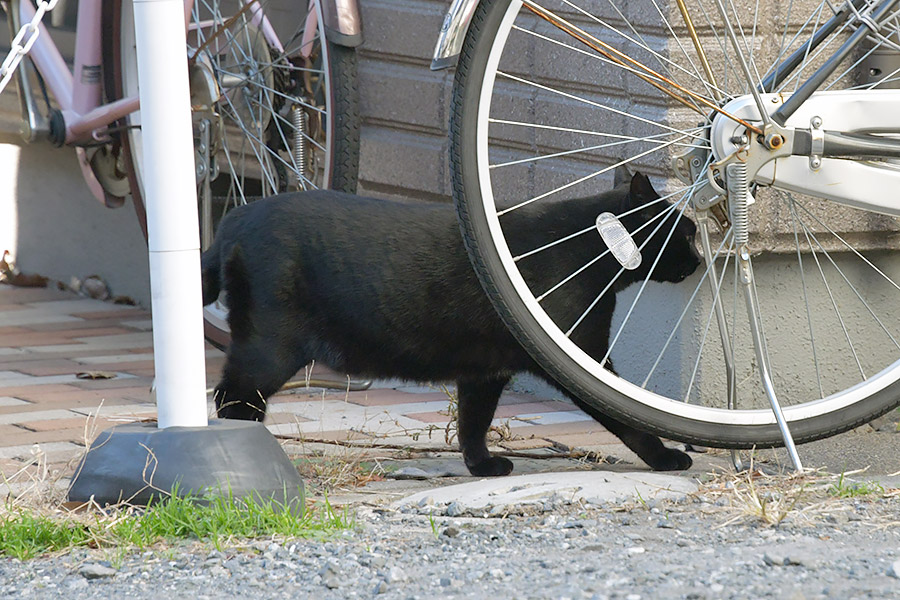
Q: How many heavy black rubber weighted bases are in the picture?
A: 1